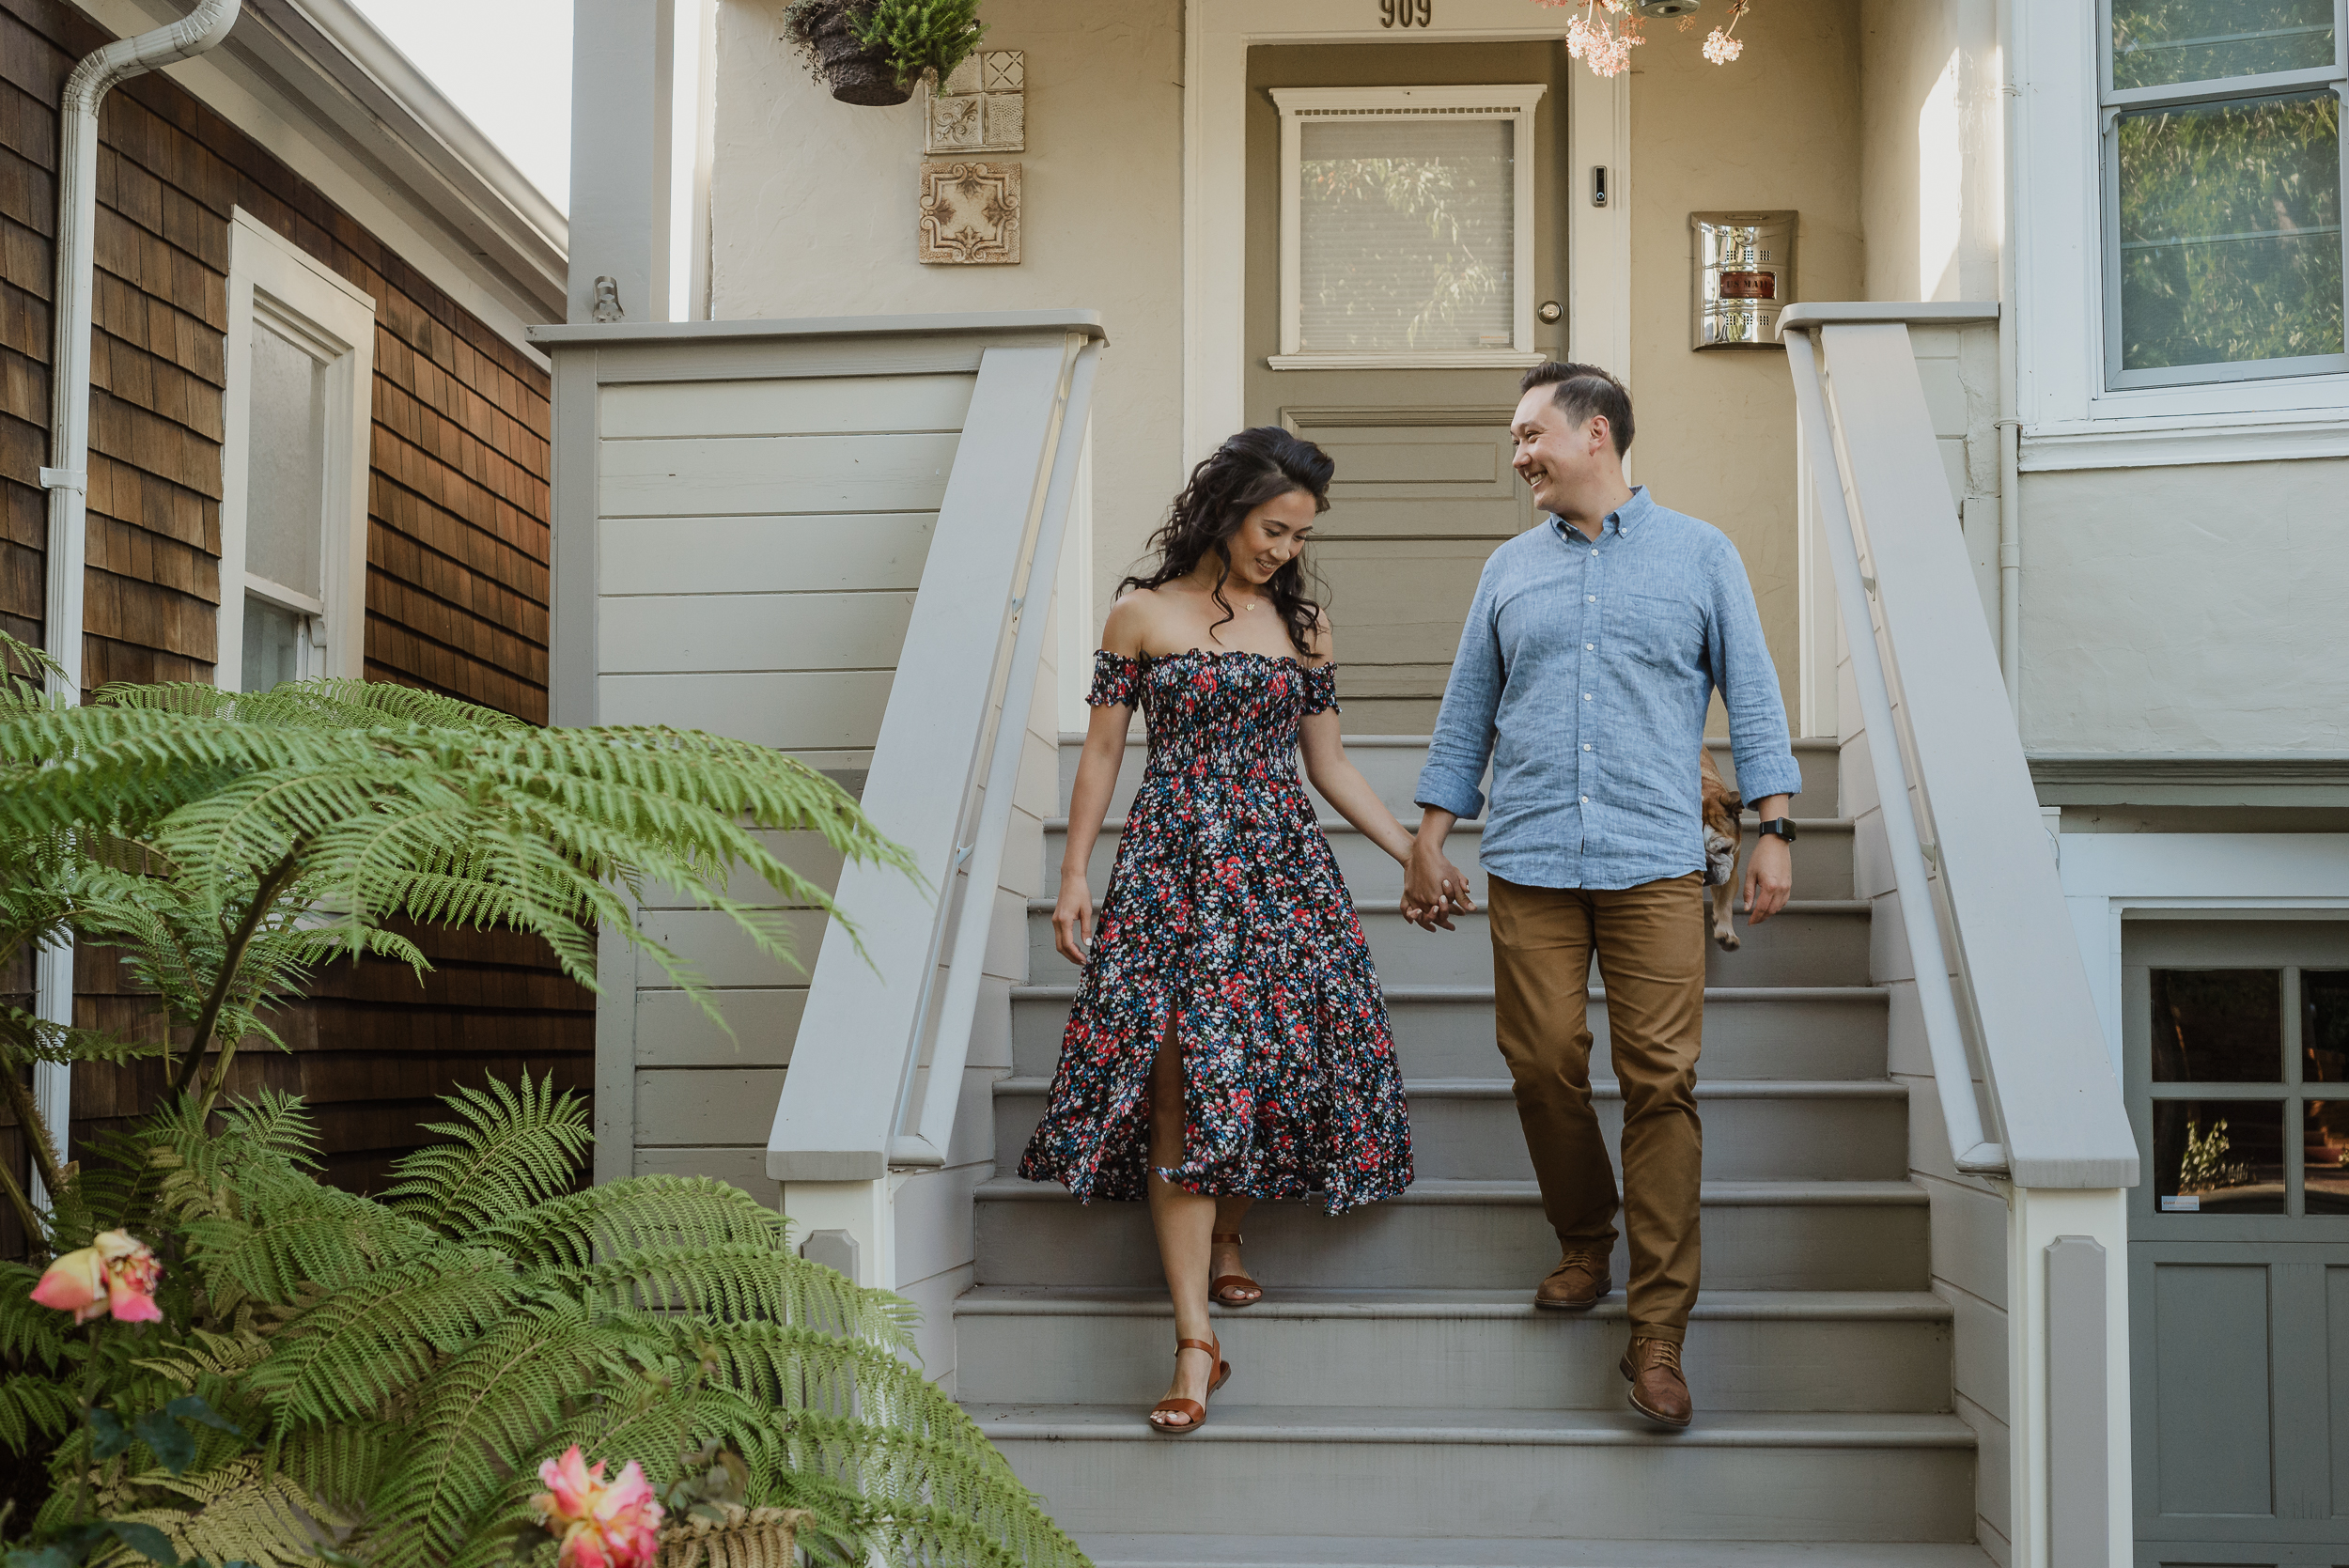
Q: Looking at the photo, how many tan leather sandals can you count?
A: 2